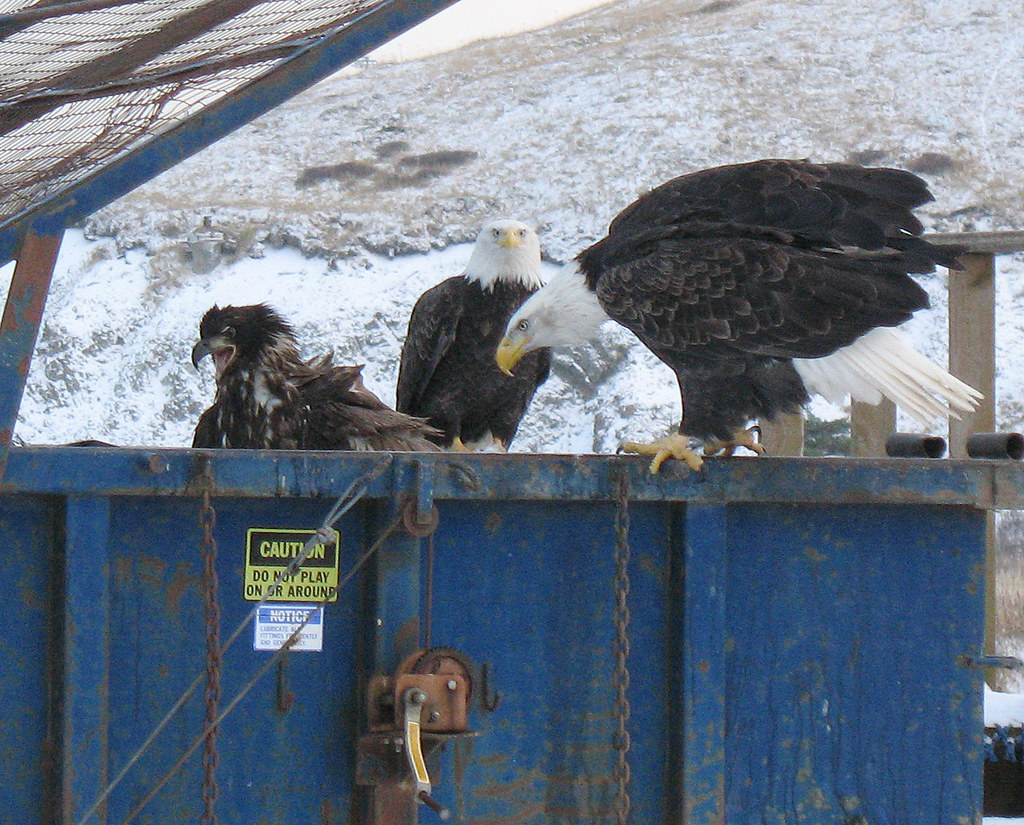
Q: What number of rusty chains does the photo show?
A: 2